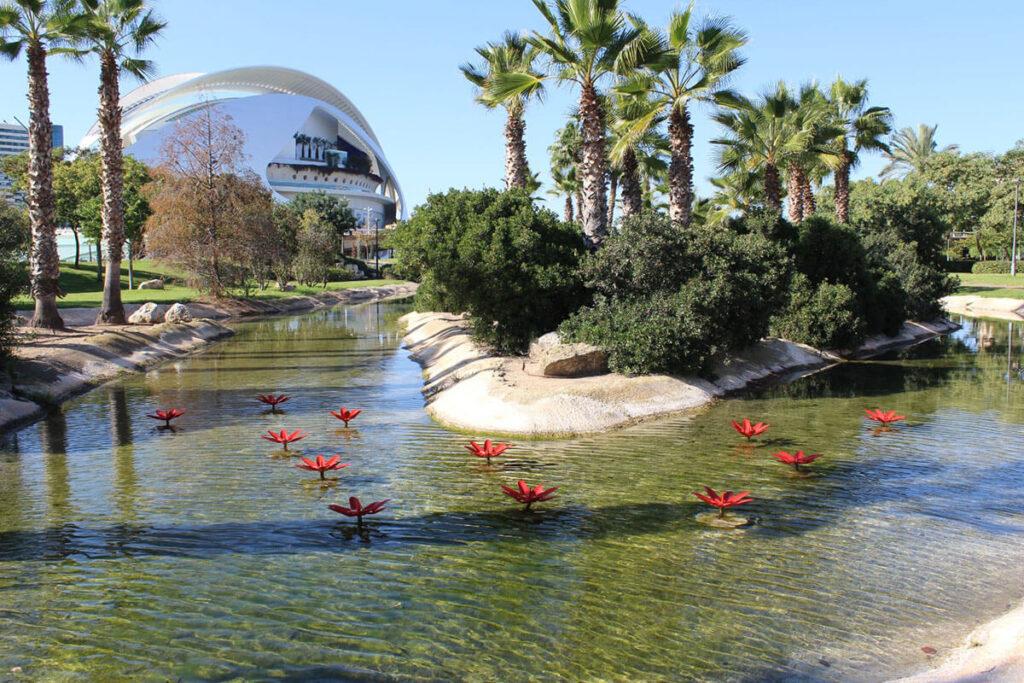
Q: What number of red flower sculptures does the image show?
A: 12